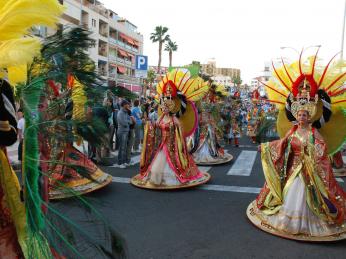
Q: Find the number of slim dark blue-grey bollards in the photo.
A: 0